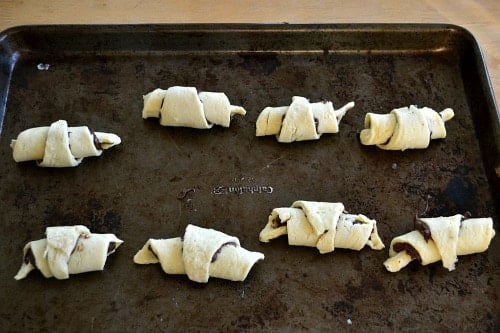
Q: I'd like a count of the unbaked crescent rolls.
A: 8